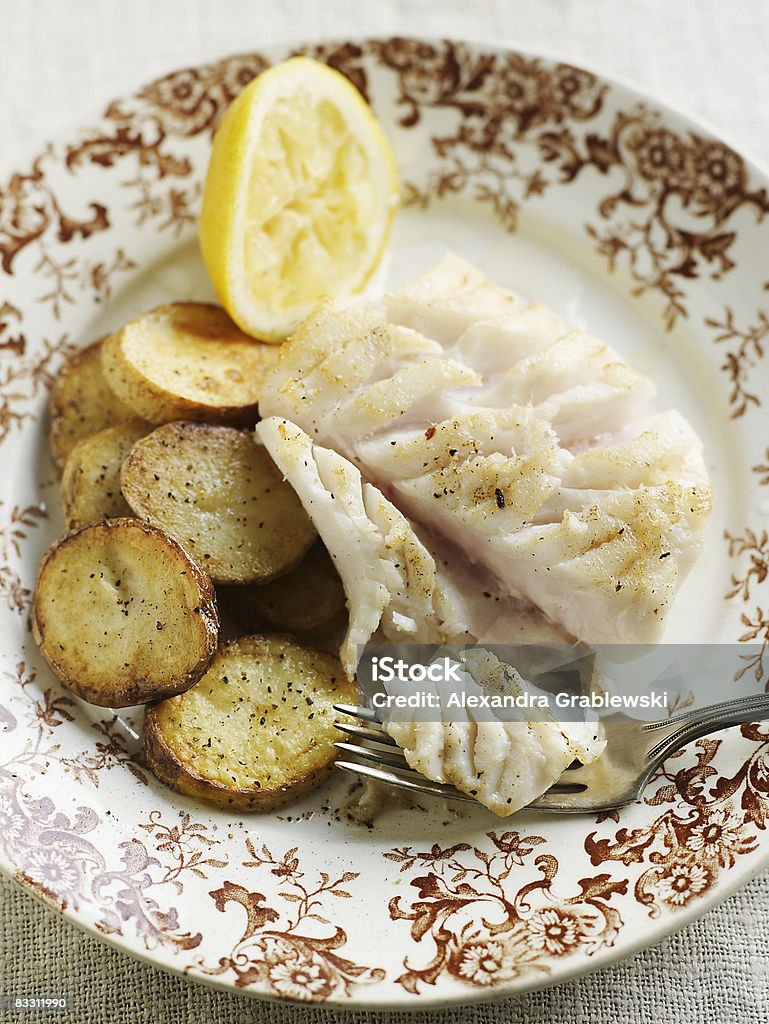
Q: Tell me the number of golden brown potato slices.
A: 7